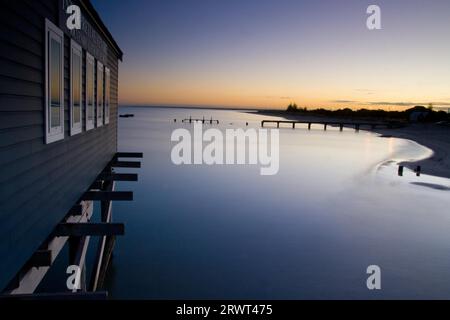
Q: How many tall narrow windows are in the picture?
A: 5